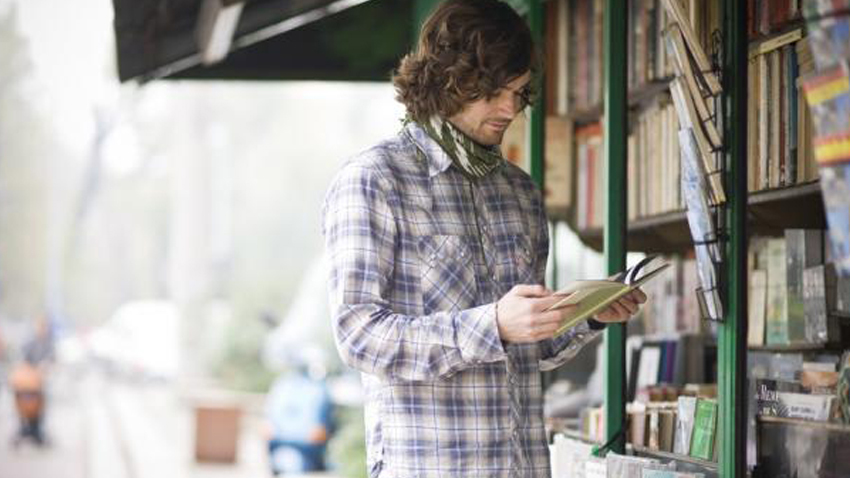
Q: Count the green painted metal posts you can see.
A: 3